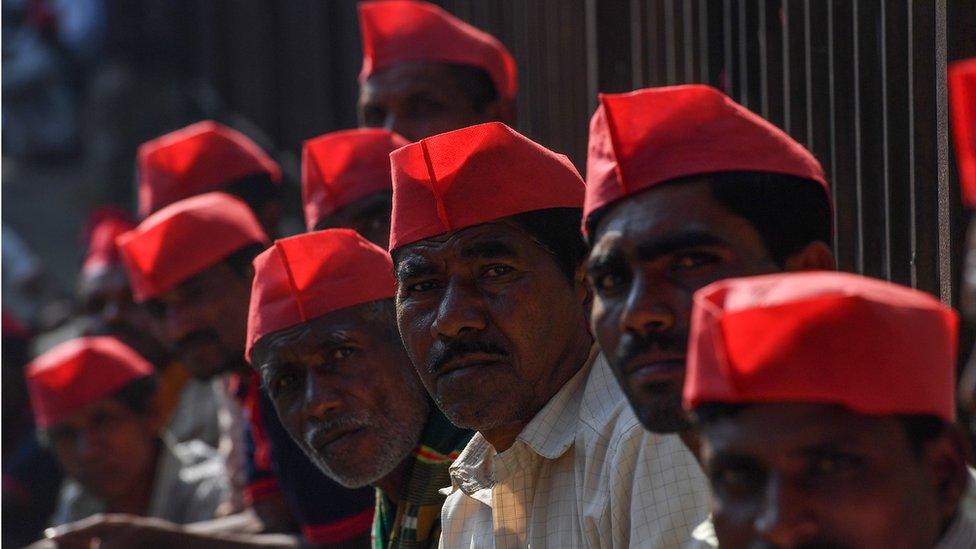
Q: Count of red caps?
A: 11